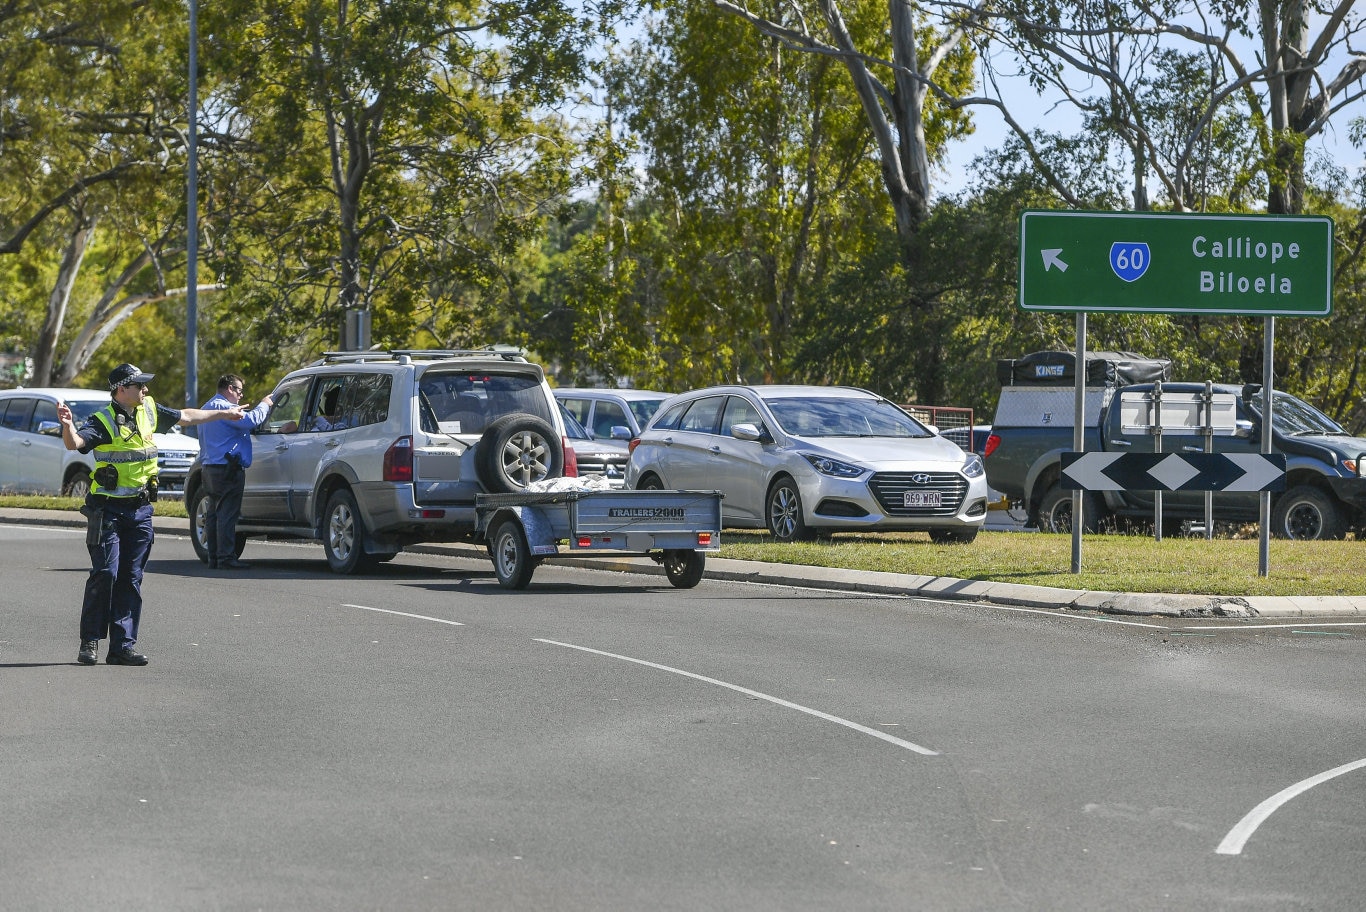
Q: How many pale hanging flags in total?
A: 0